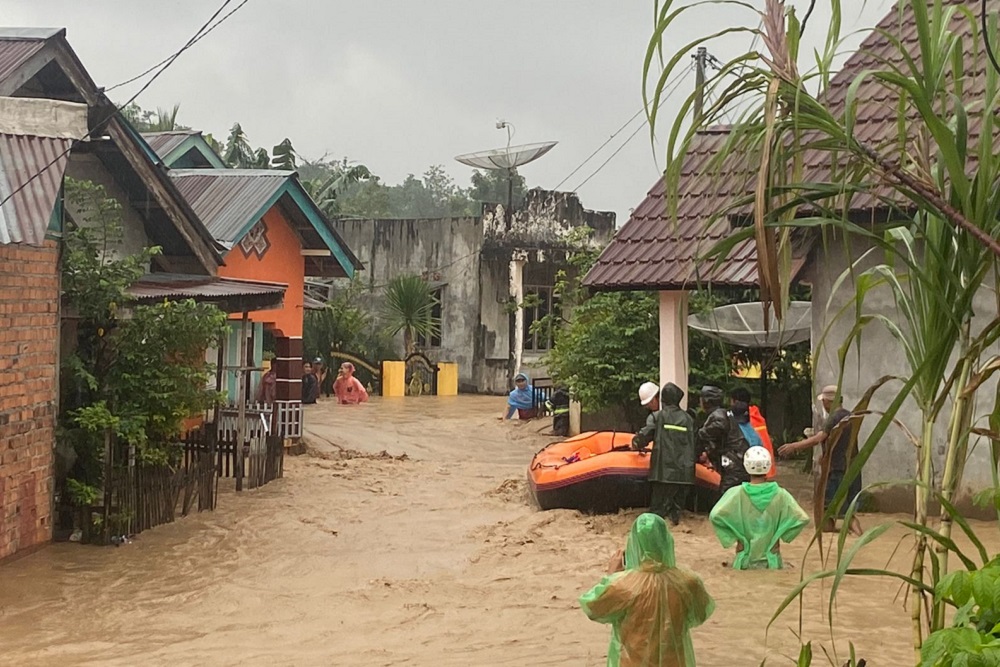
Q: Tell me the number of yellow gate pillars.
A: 2